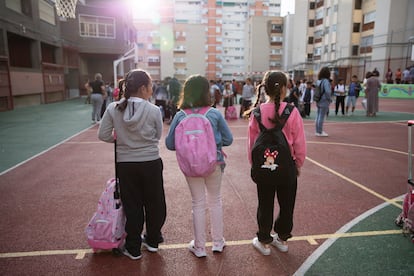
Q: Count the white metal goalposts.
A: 1